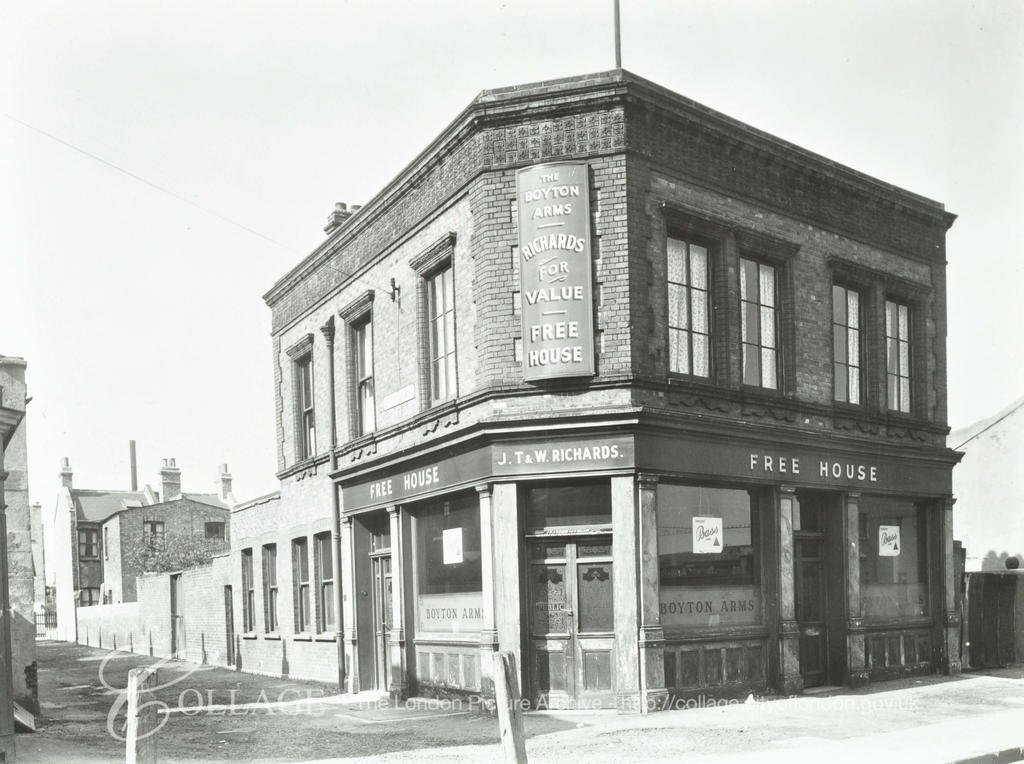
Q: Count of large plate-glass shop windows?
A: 3